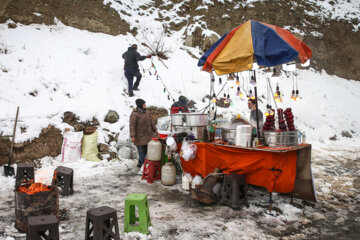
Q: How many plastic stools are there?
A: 7